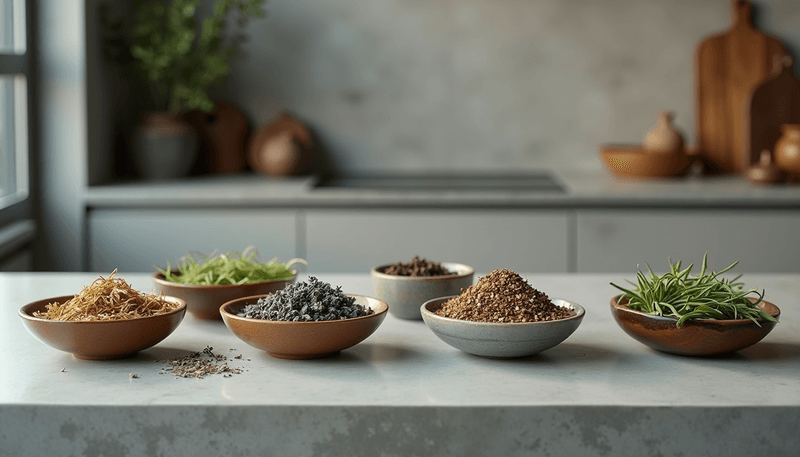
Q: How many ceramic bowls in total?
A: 6